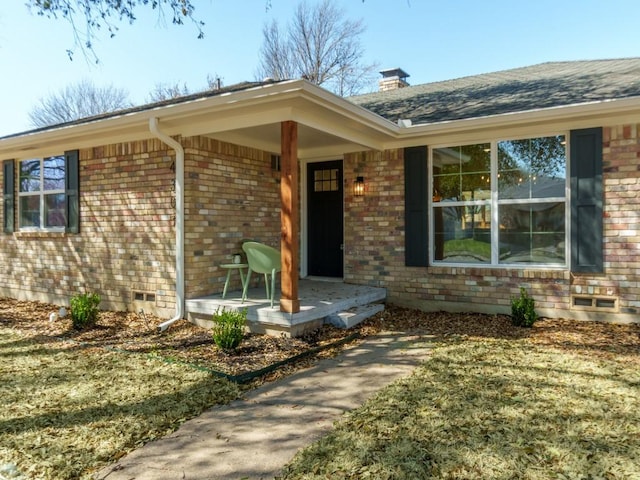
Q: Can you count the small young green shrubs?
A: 3